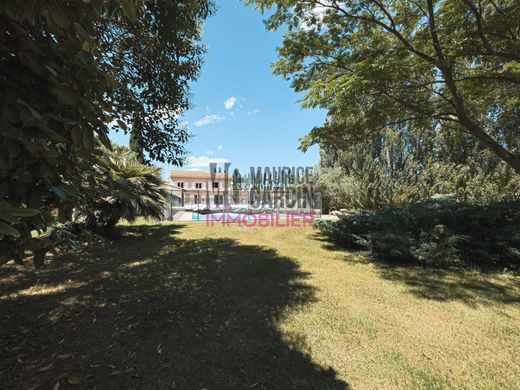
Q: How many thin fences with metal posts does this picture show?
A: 1